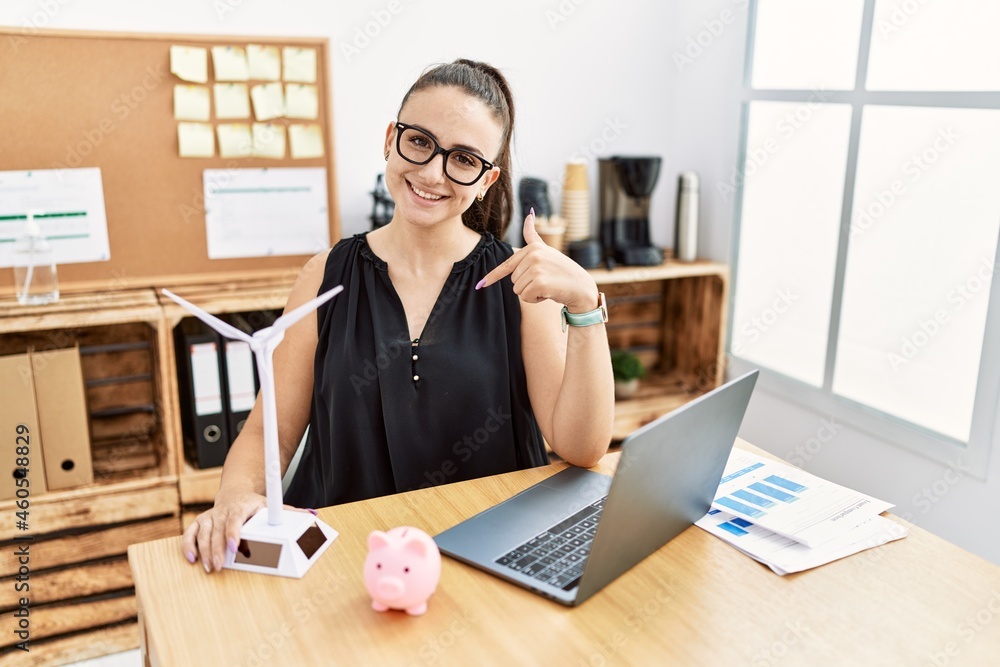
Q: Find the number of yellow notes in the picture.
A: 12